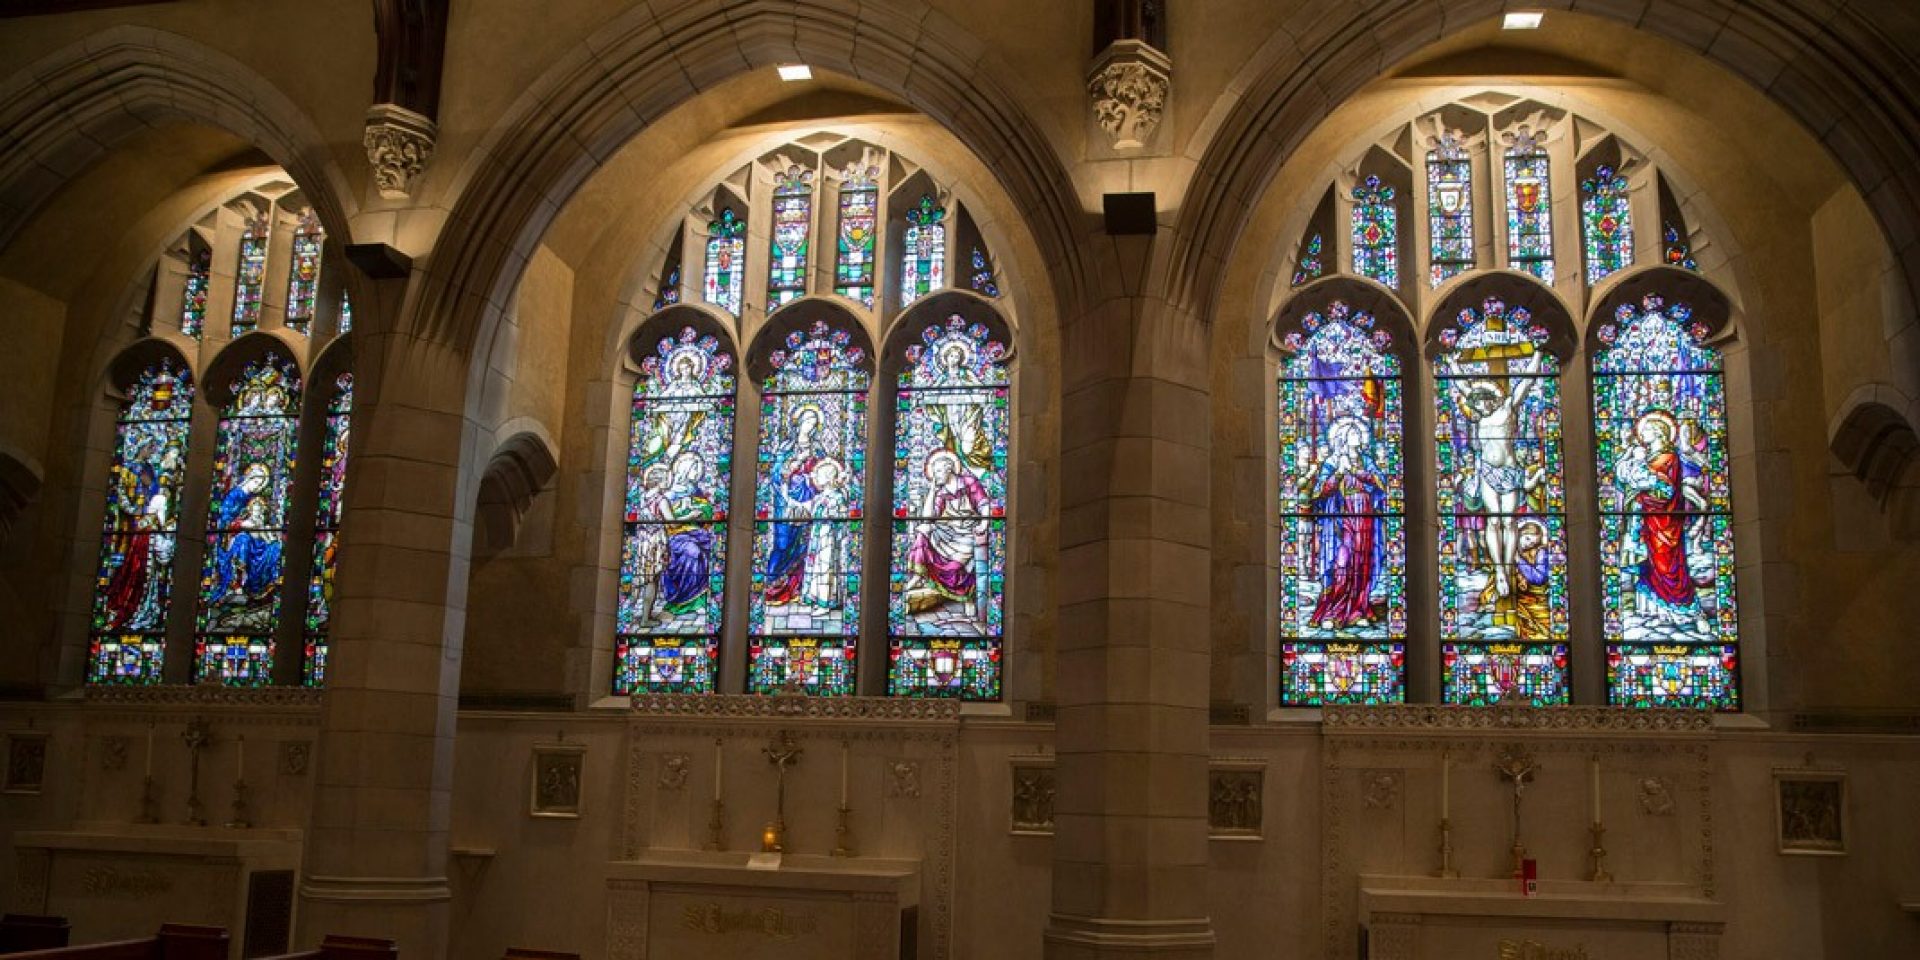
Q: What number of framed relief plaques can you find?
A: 5